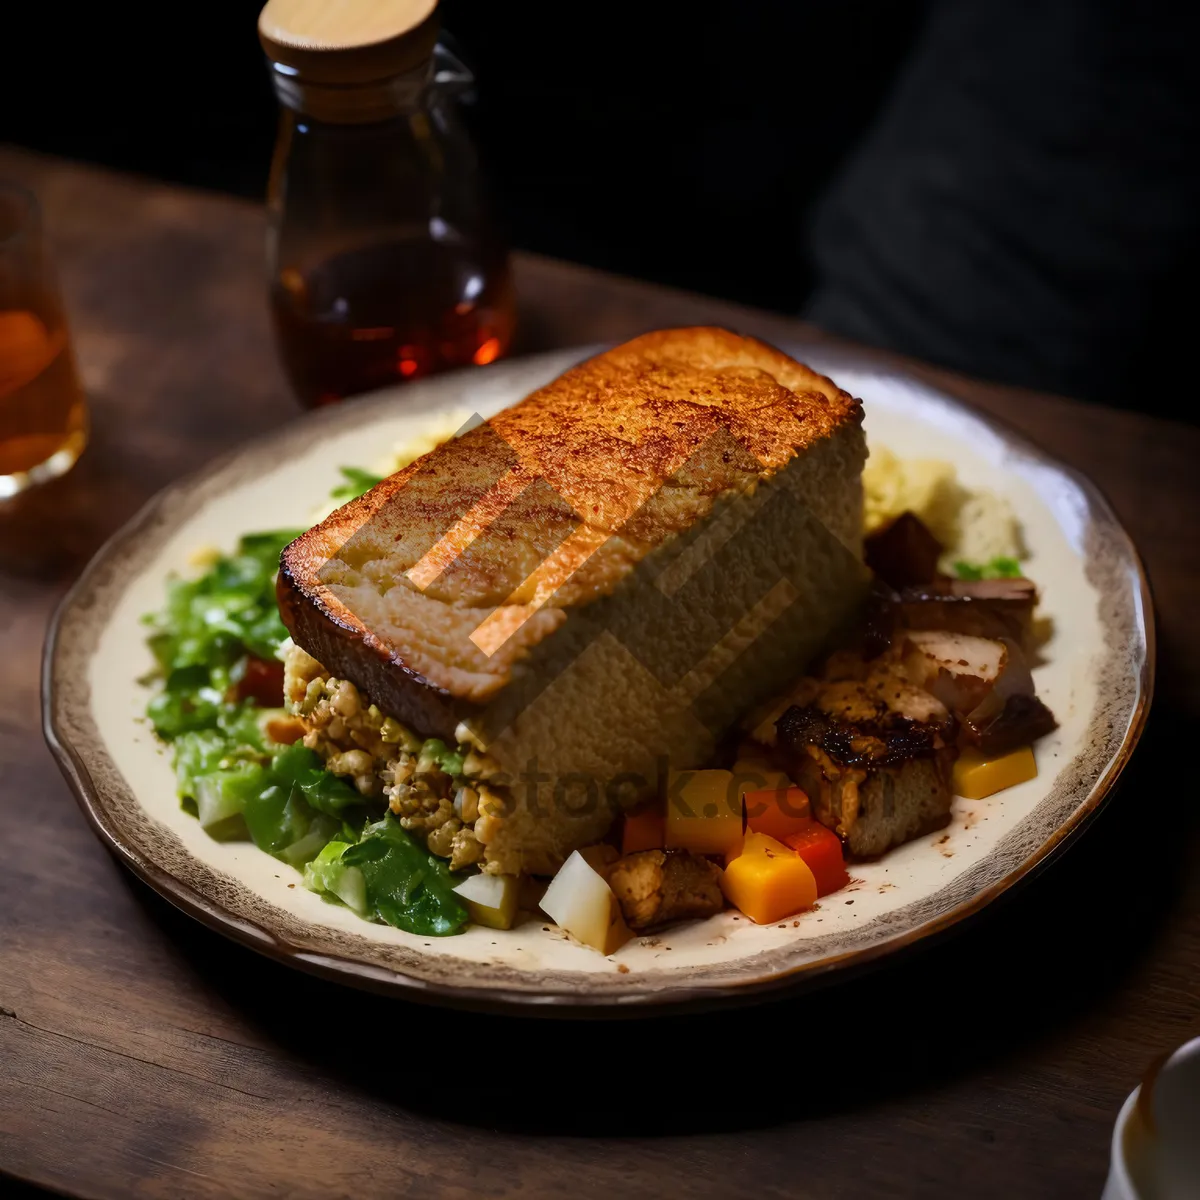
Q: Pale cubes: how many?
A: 2